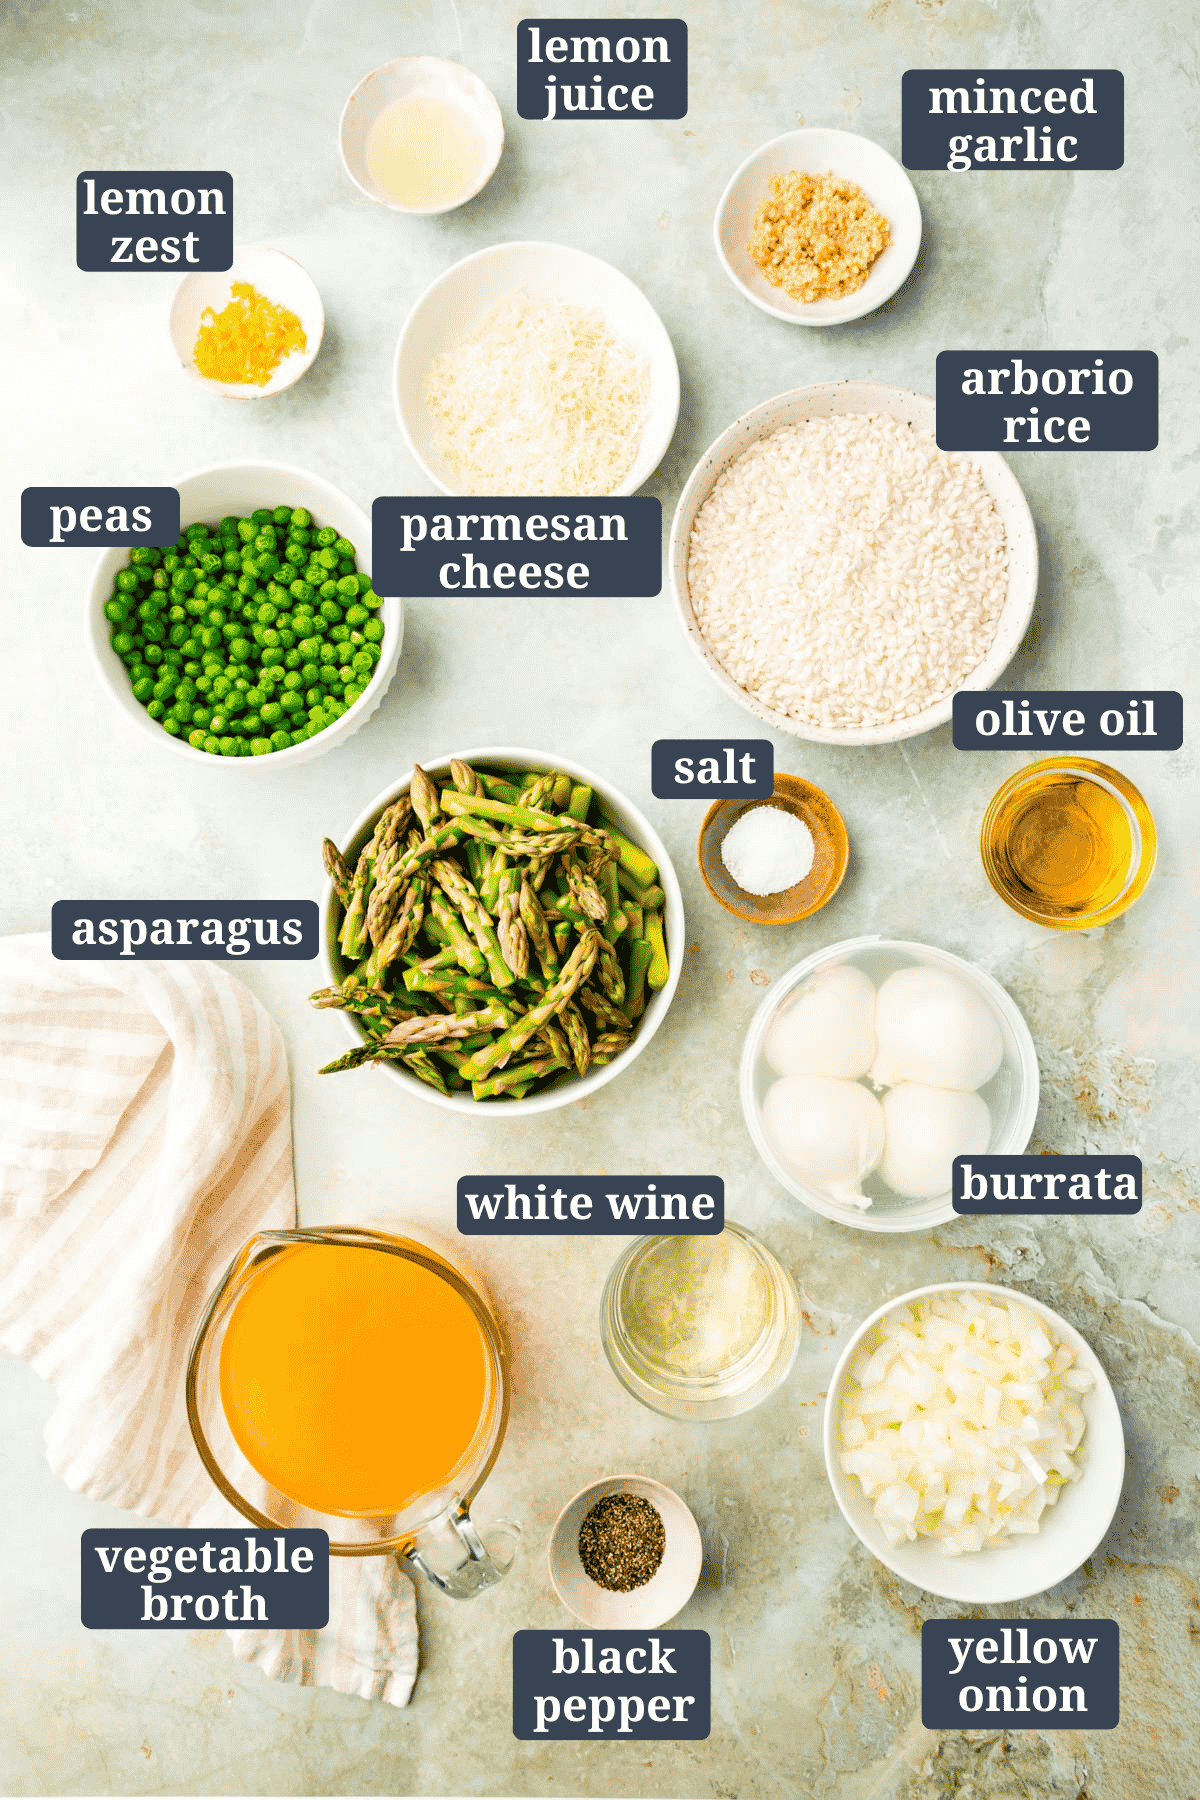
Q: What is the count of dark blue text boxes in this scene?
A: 14